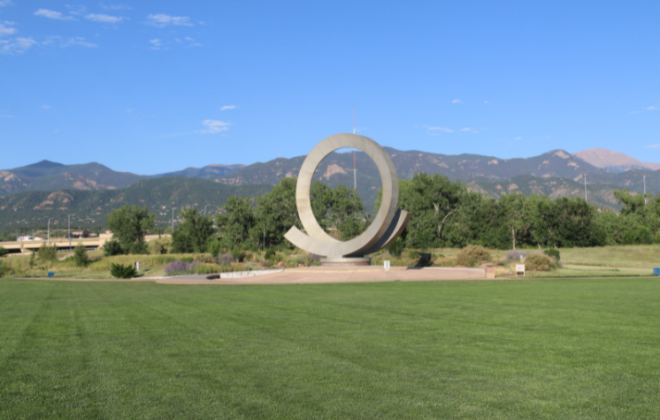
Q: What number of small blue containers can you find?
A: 2